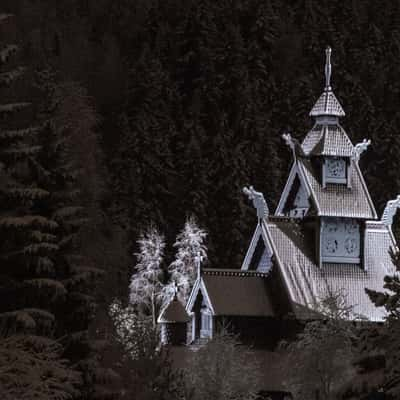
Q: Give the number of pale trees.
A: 2